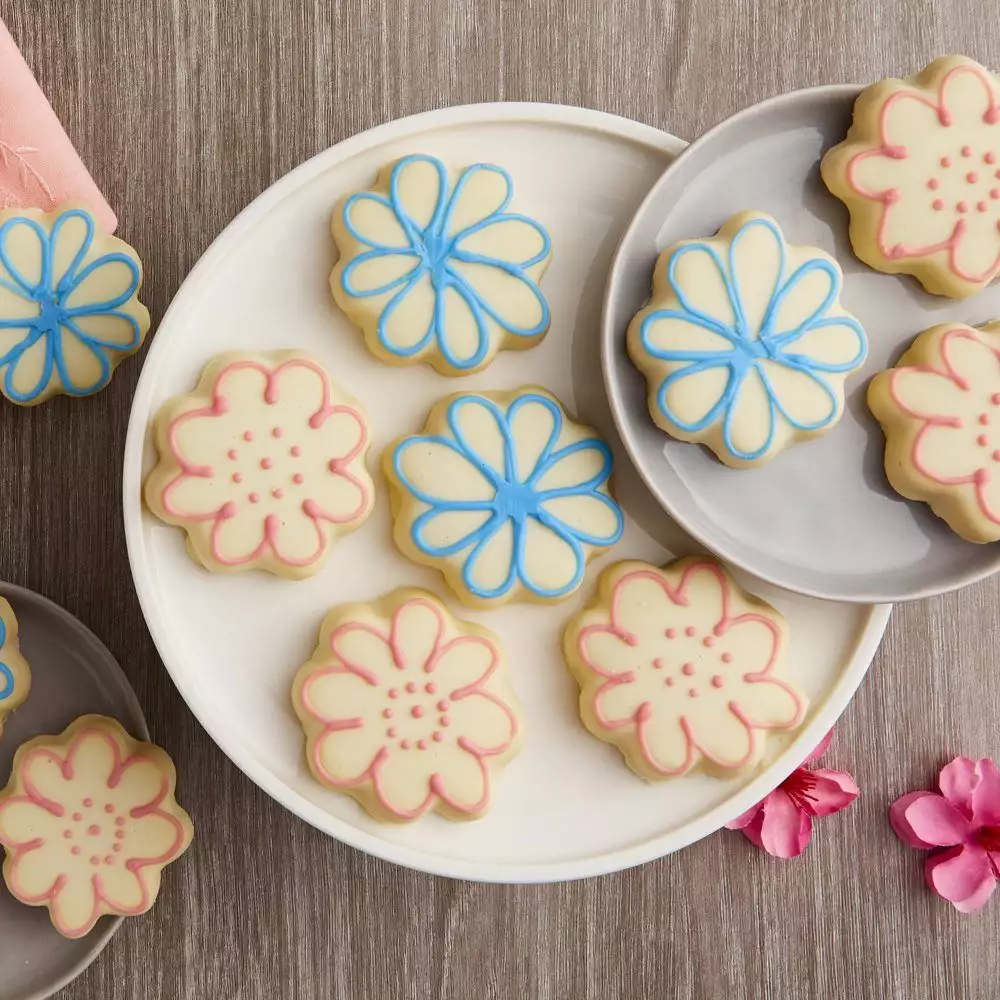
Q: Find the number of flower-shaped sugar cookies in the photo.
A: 11